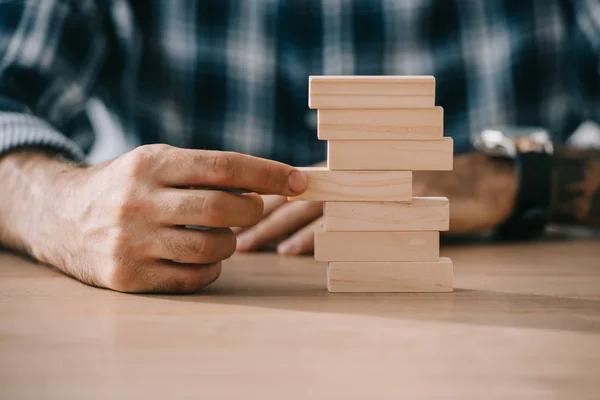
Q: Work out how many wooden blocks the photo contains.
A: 7